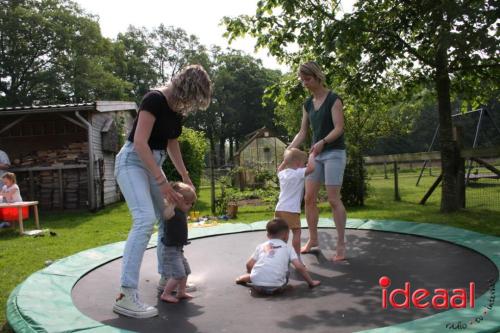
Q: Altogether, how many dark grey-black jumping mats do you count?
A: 1